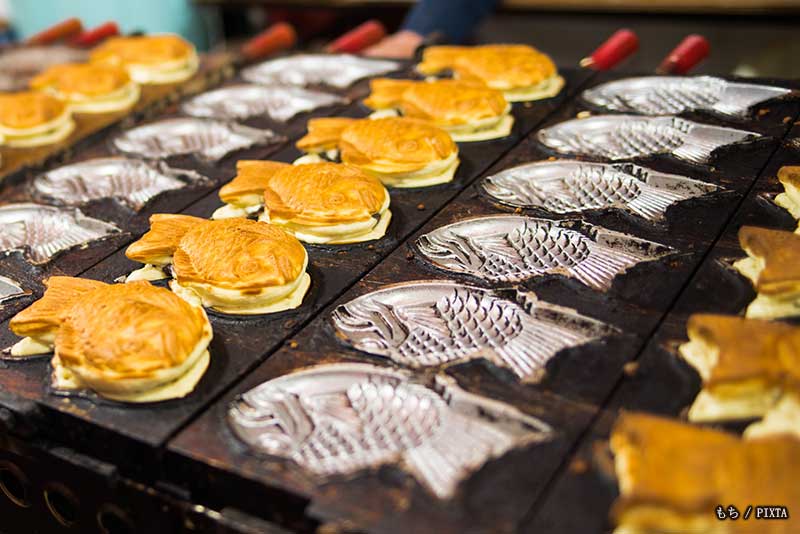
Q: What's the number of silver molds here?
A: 12